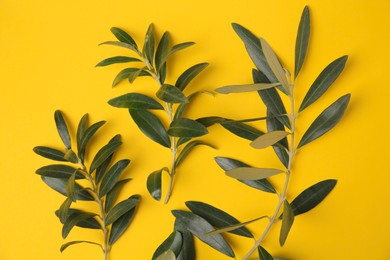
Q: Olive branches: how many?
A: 3